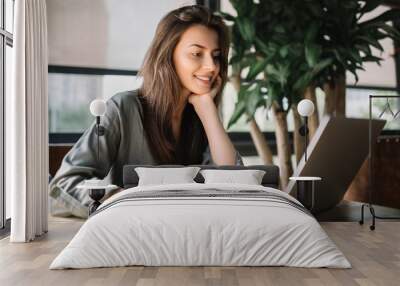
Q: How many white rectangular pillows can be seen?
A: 2